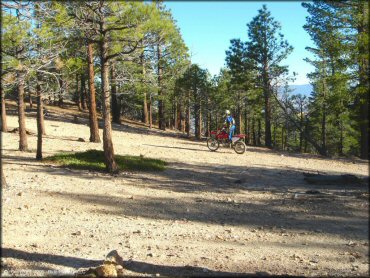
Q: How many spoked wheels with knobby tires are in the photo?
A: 2